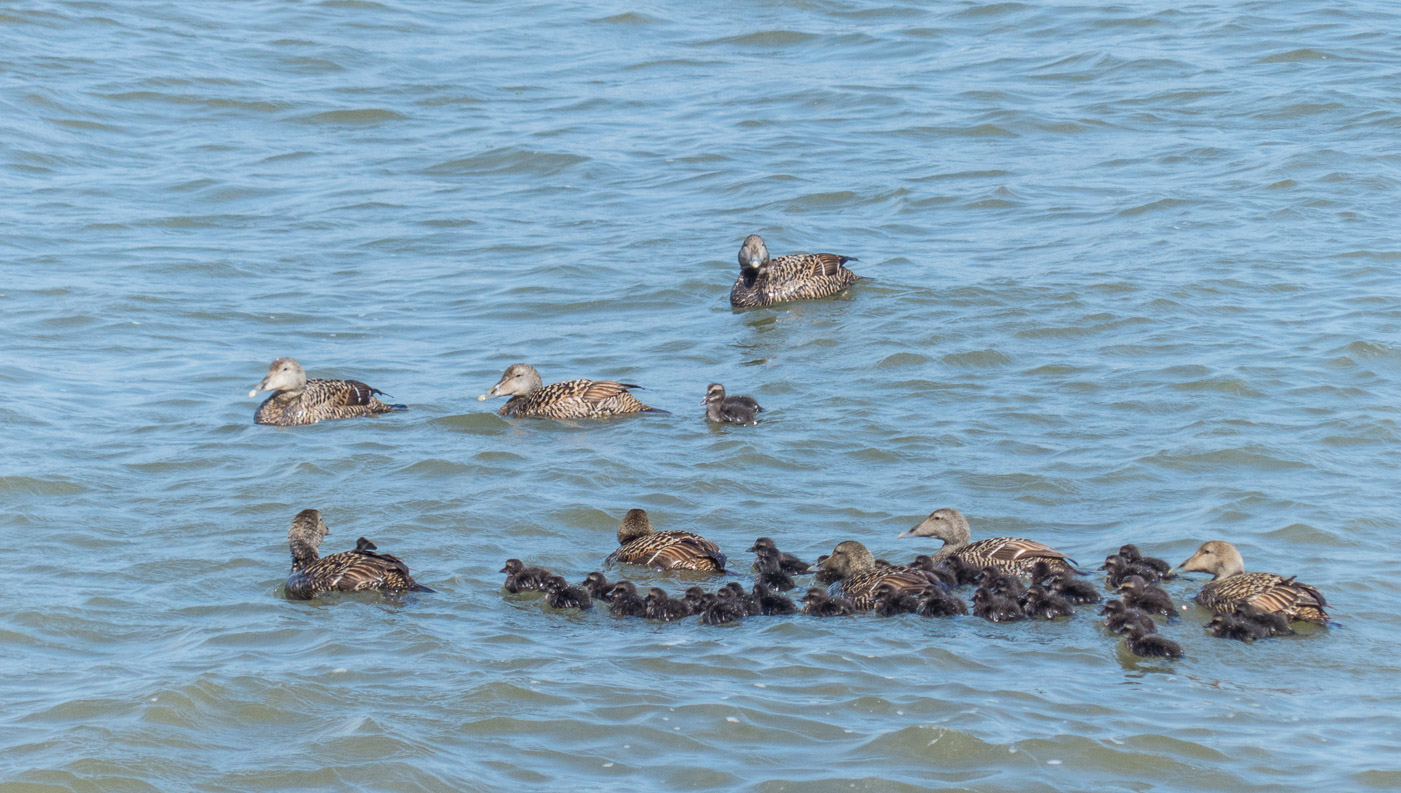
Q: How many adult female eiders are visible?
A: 8